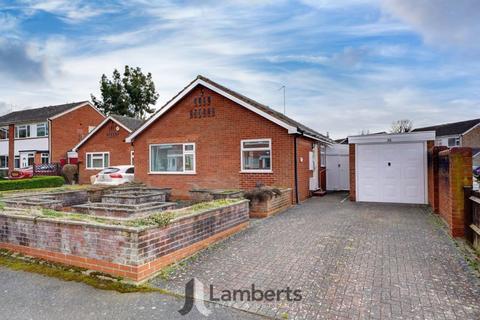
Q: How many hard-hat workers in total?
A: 0